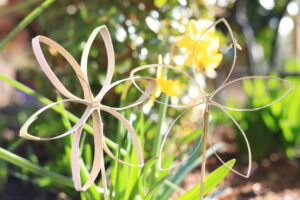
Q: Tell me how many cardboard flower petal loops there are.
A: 11